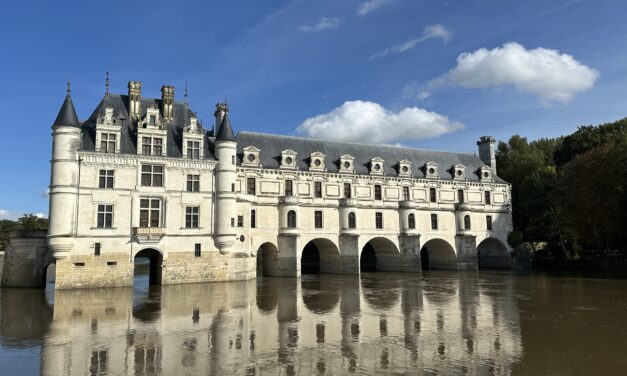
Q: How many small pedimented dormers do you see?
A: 9